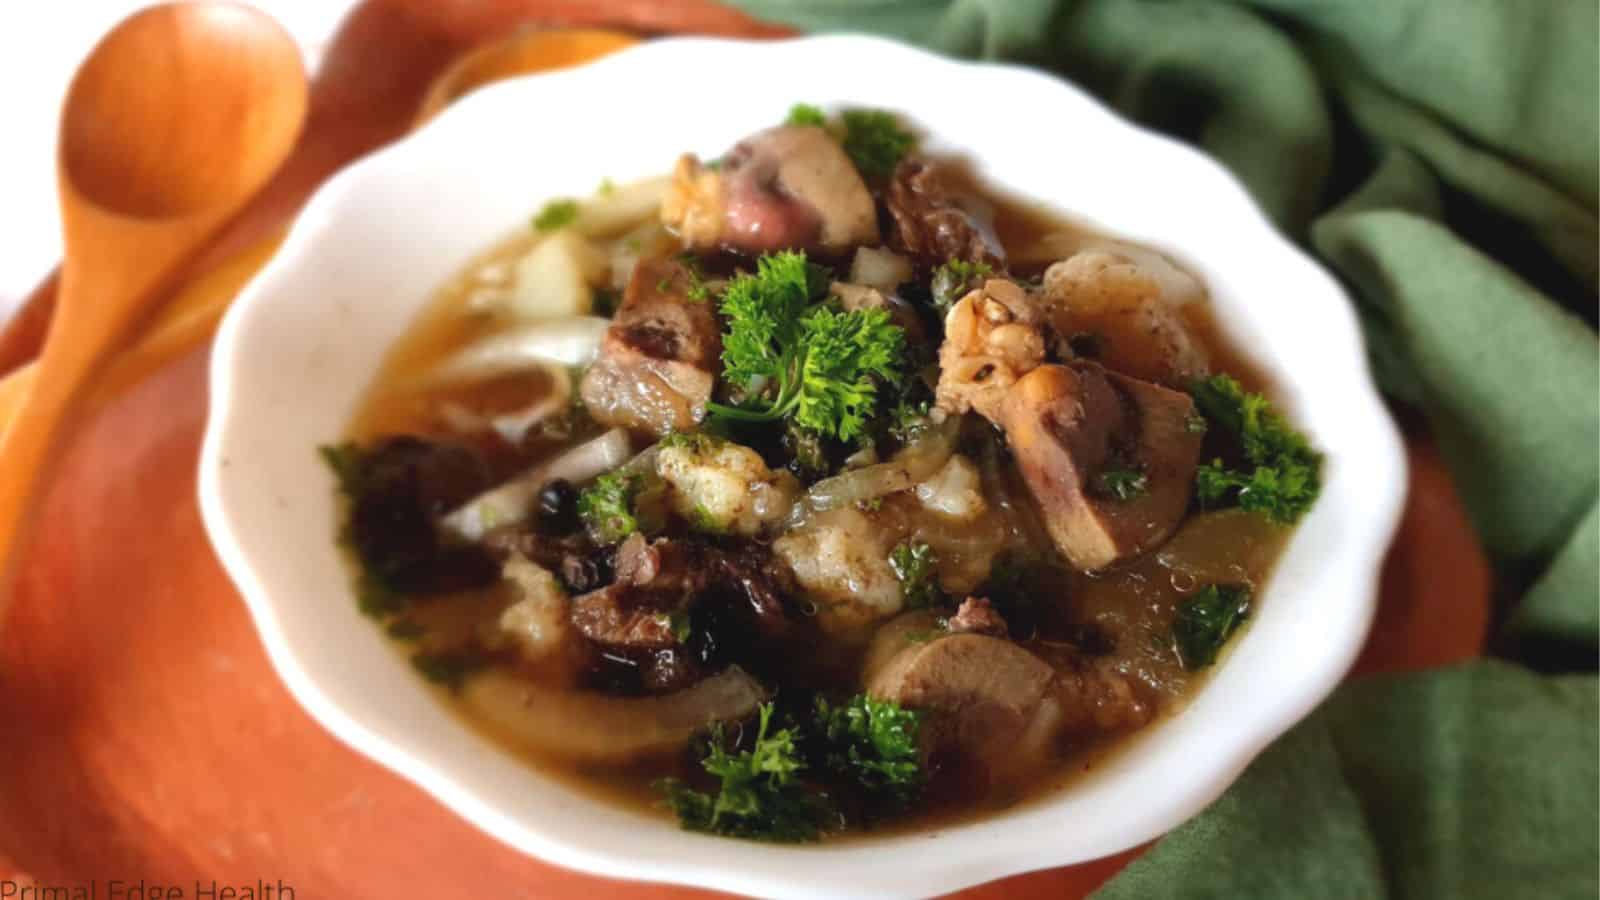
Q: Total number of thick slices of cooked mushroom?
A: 3